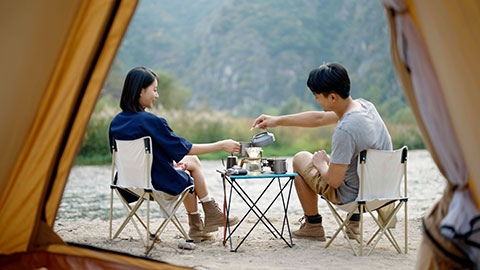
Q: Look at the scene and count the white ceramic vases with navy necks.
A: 0